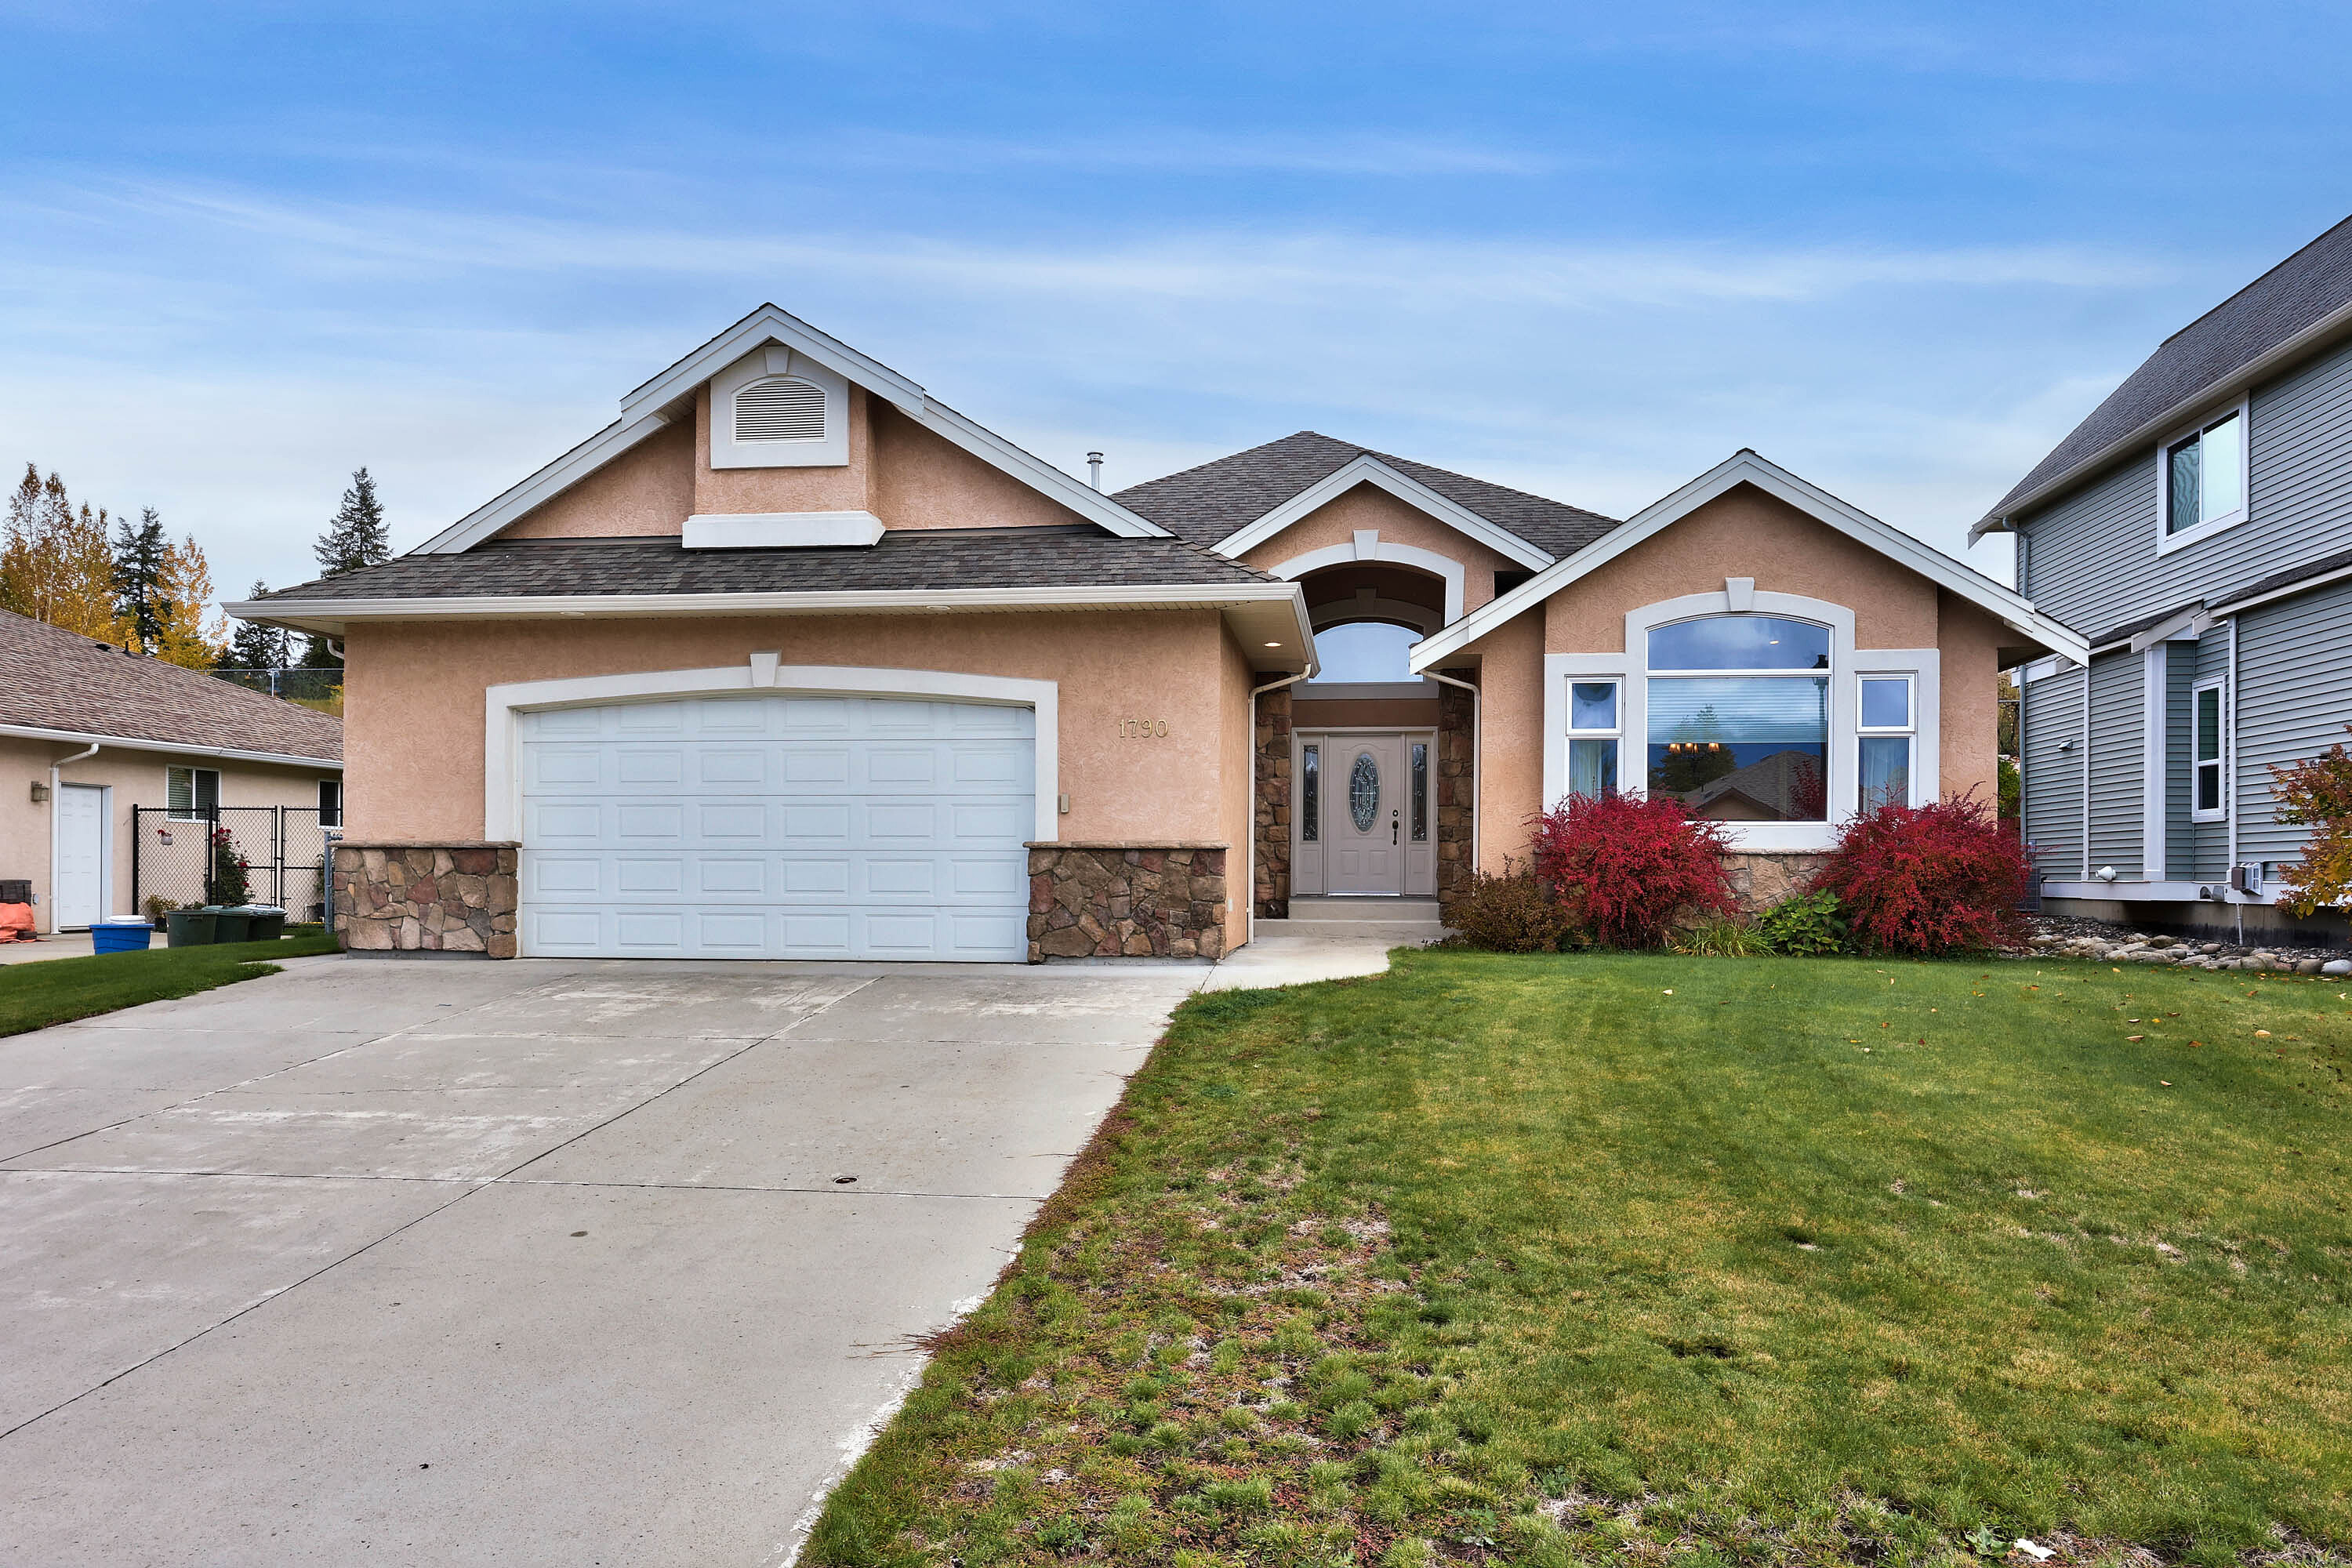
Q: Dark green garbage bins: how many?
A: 3